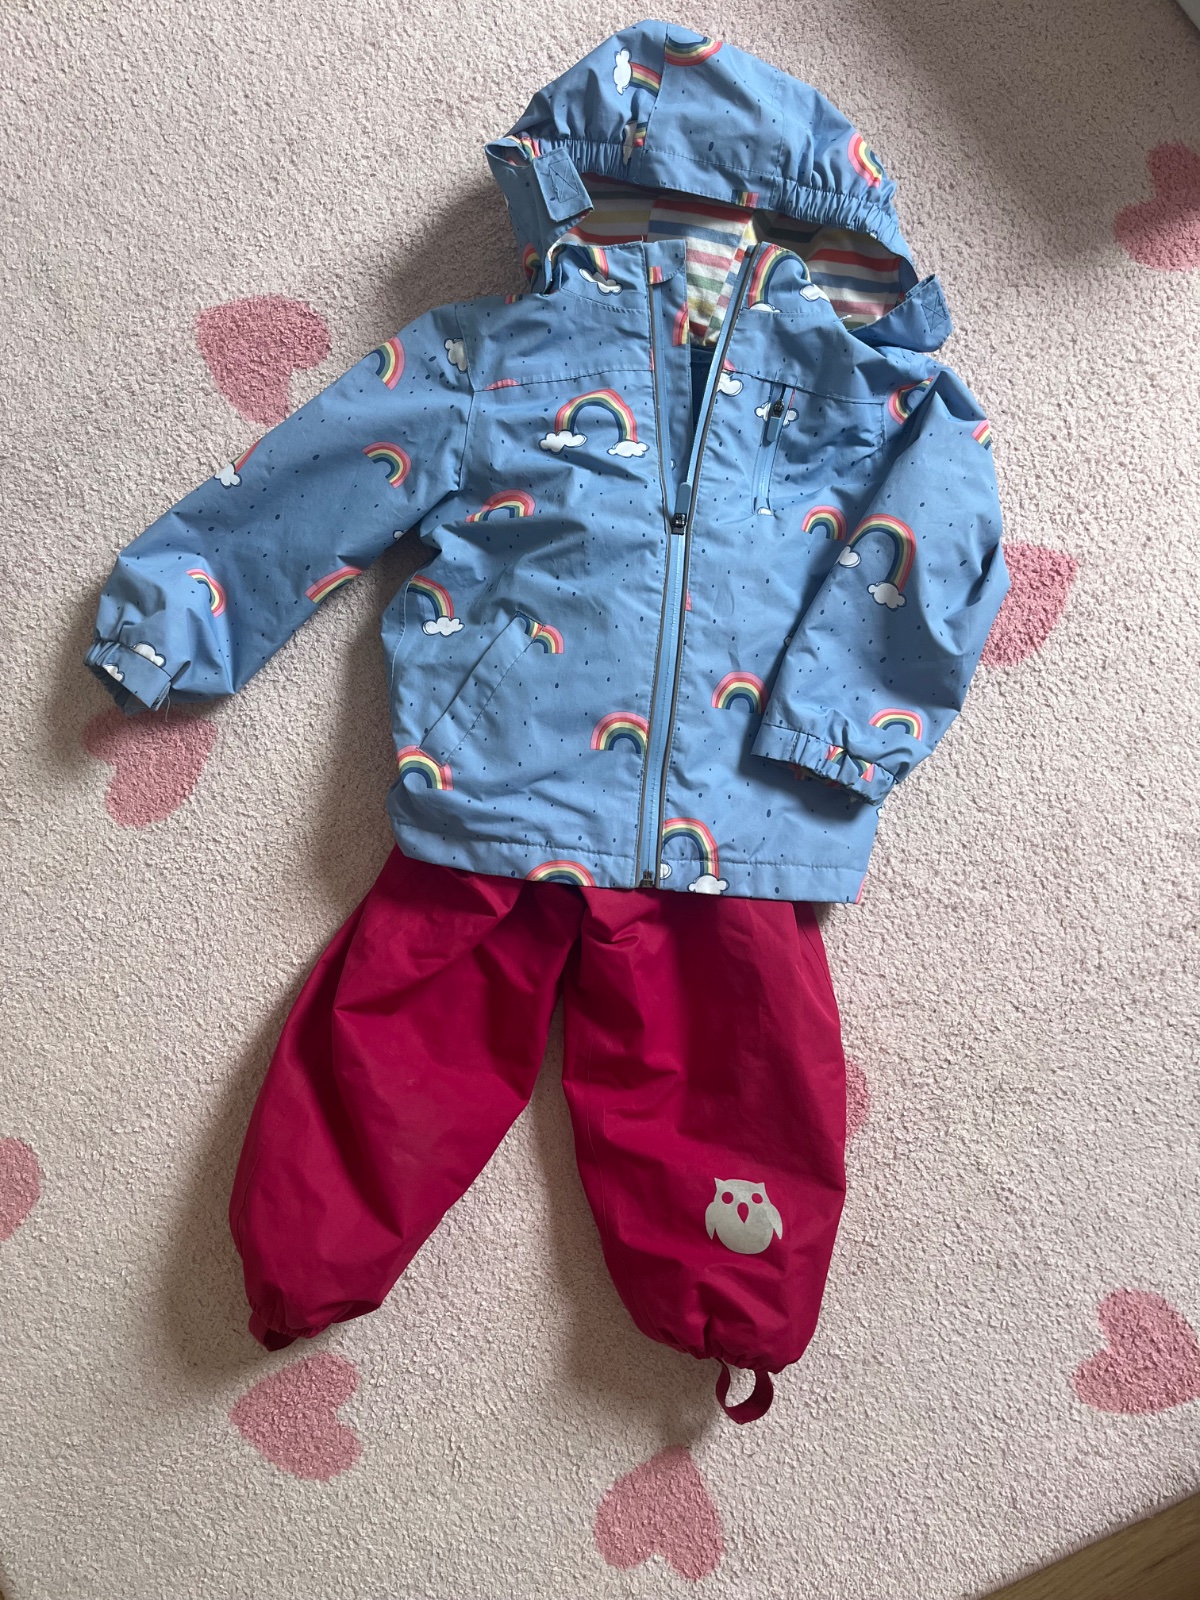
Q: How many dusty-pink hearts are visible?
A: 9